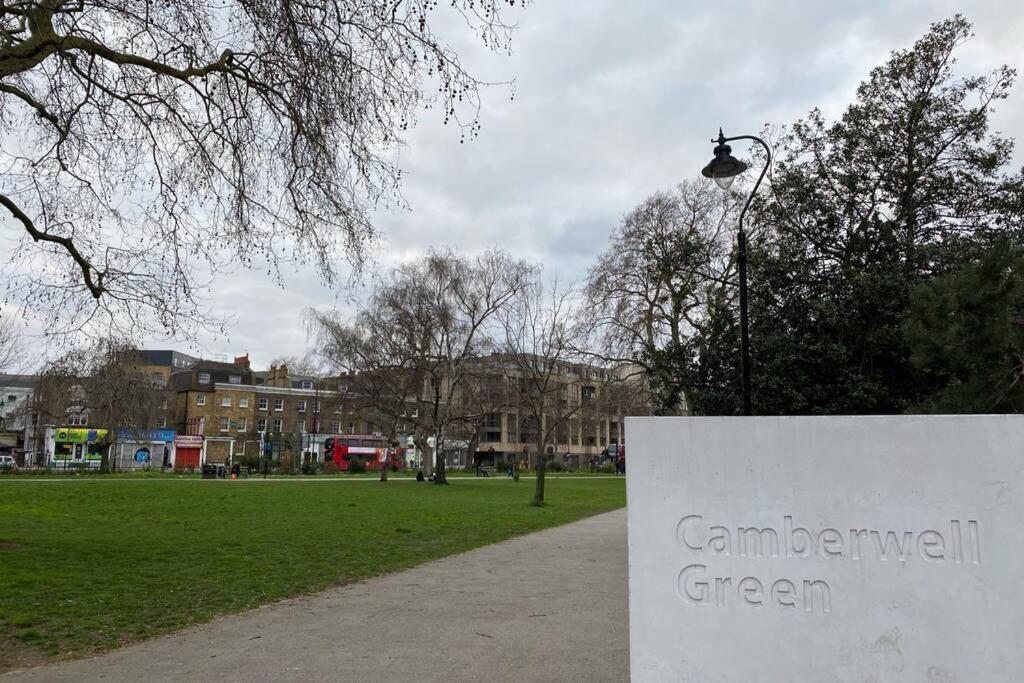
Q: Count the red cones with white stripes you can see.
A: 0